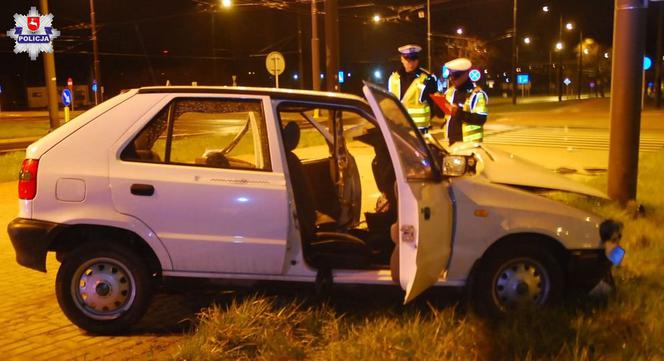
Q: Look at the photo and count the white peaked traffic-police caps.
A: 2